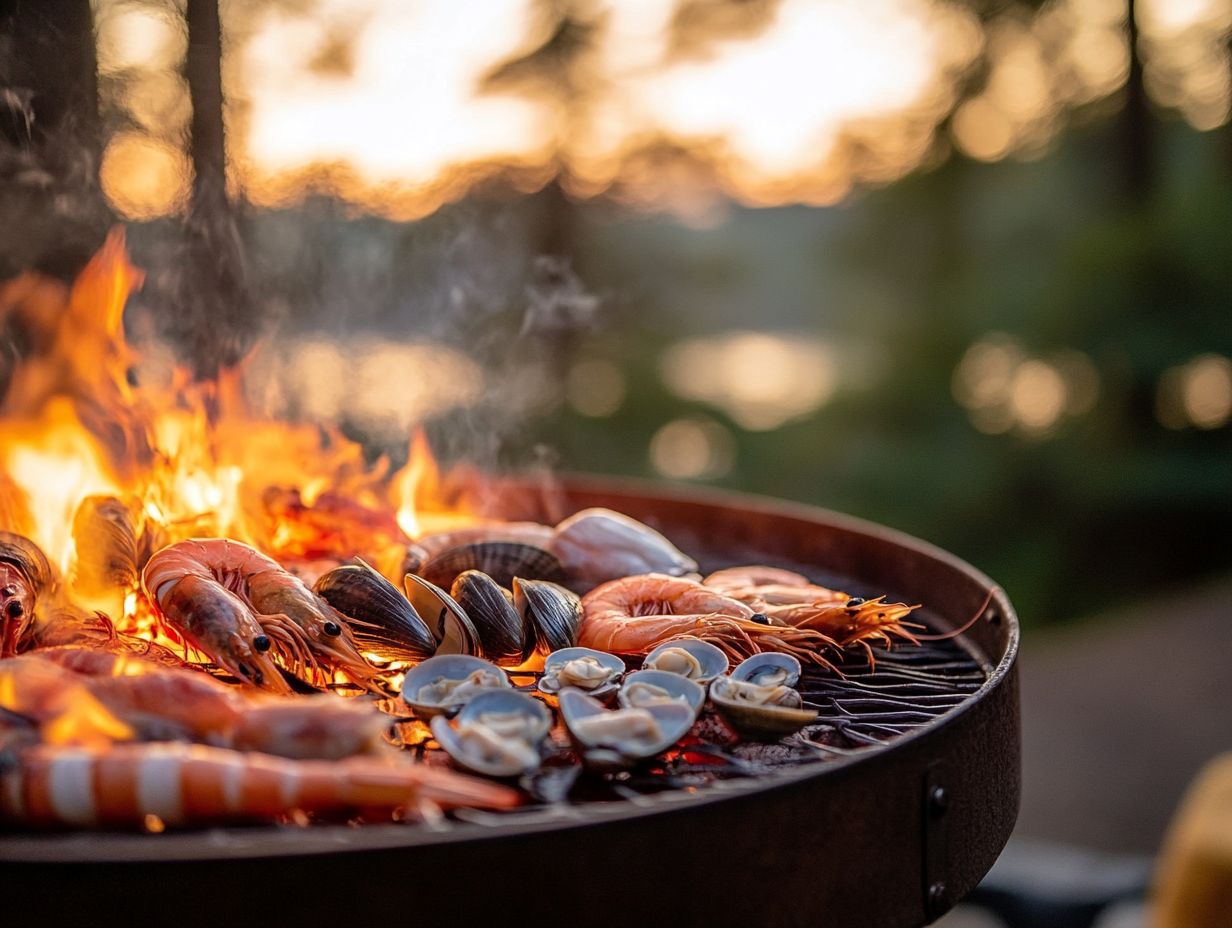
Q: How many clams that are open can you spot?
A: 7